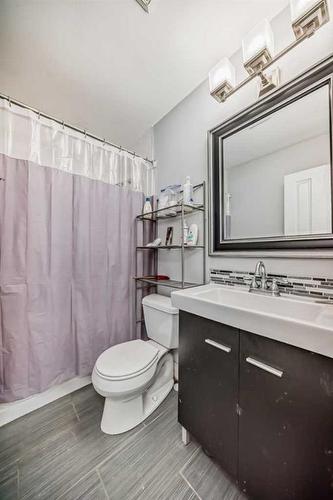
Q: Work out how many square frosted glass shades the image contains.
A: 3